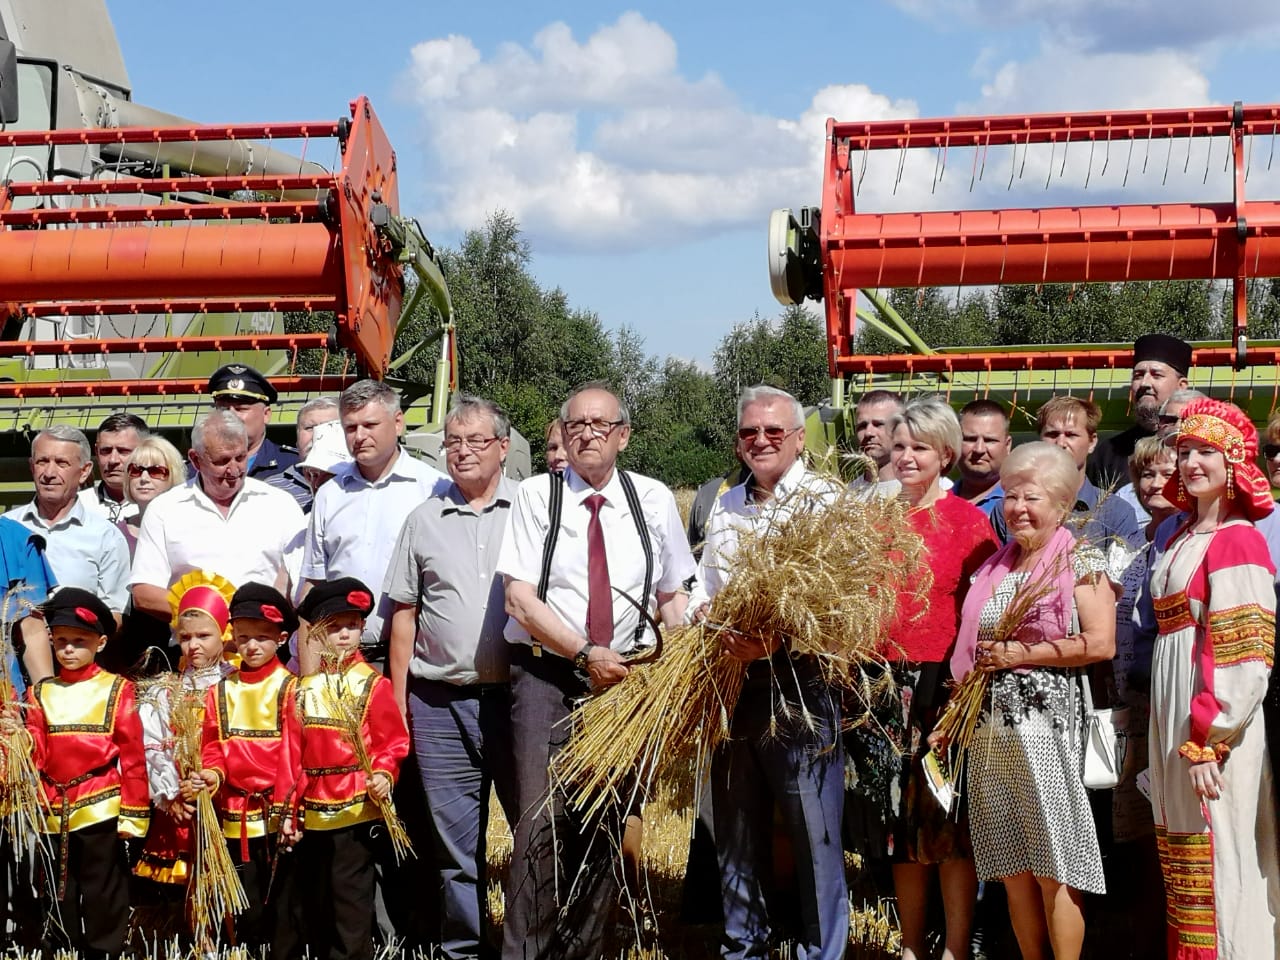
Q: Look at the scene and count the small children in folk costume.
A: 4